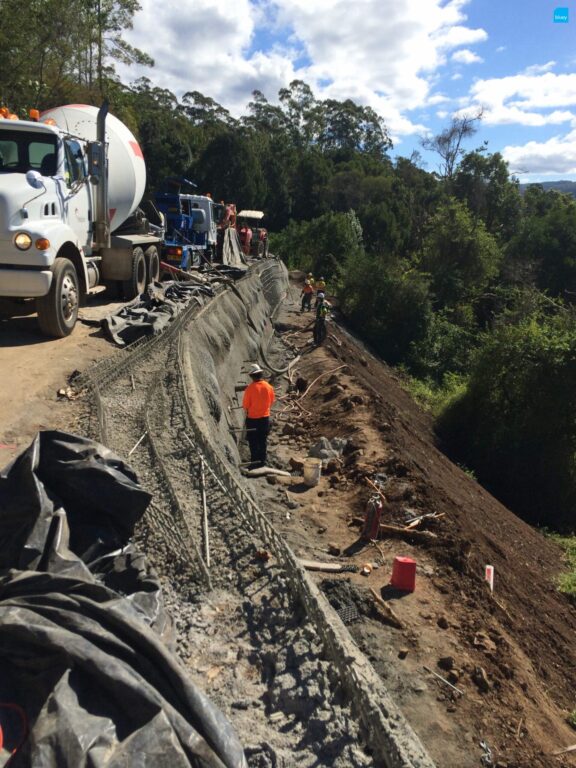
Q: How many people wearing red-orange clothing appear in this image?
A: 2